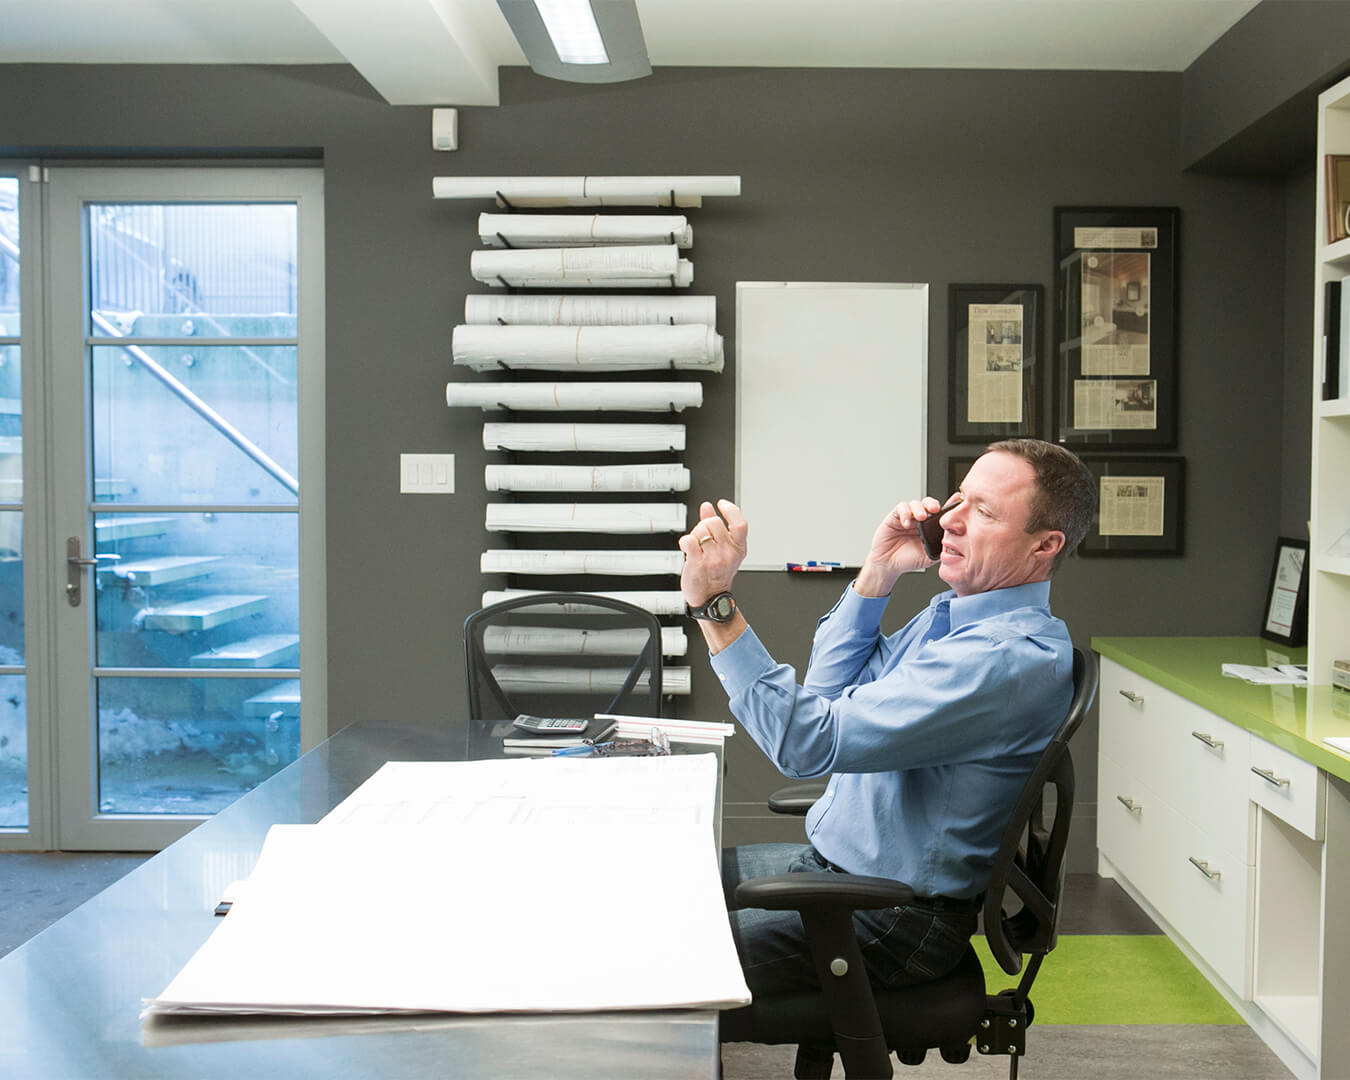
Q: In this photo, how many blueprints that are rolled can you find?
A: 13